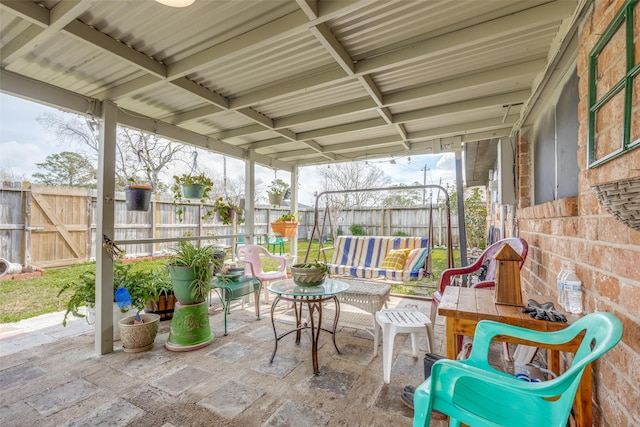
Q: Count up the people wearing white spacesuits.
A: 0